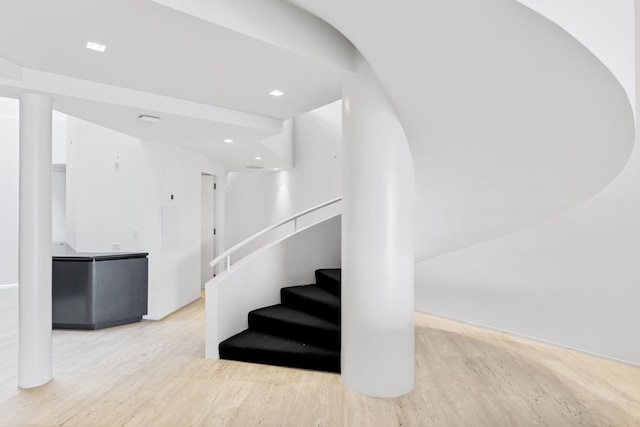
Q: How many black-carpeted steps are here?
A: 4